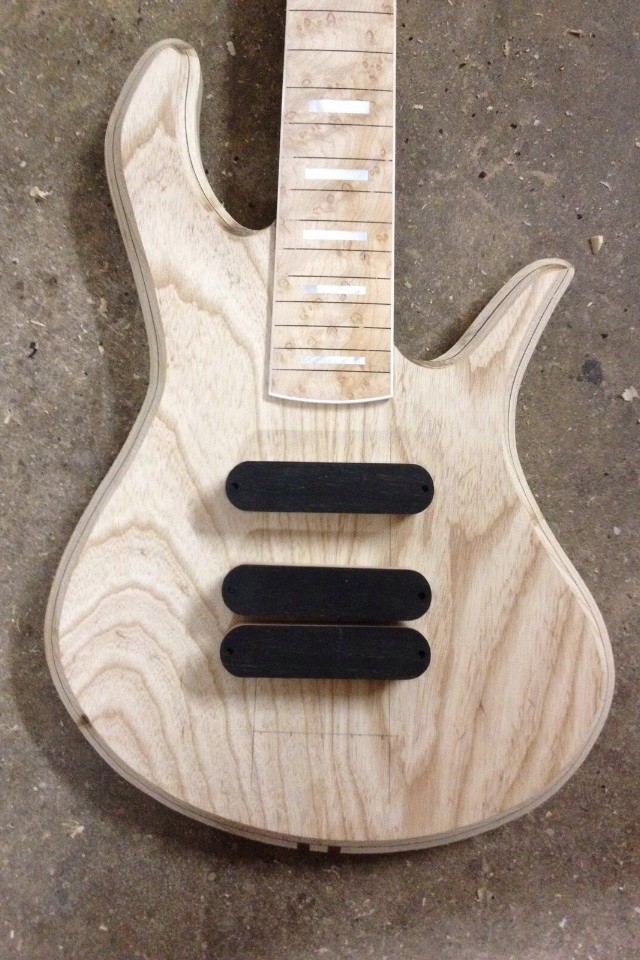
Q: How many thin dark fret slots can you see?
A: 13